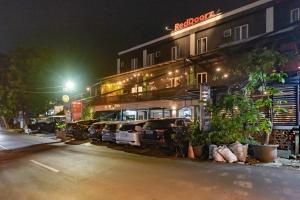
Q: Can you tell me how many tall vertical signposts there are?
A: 1